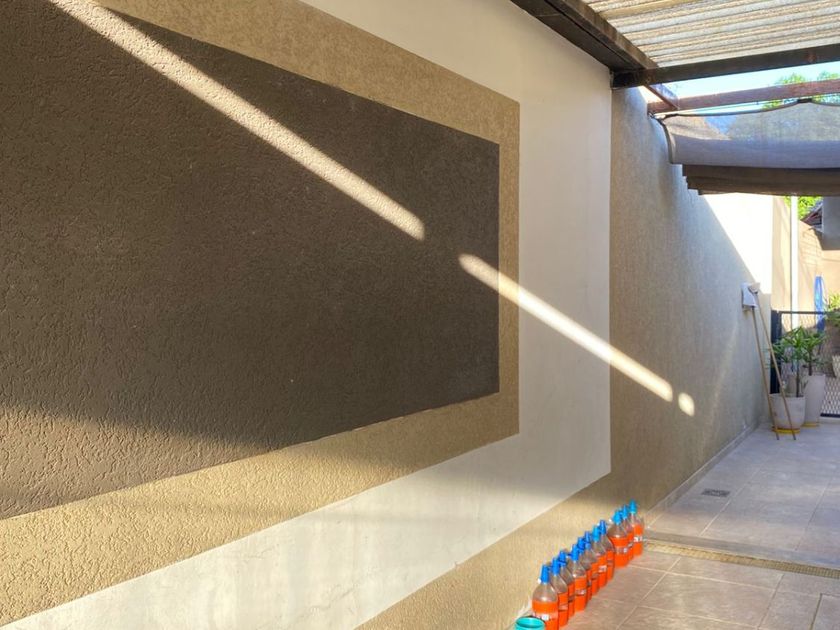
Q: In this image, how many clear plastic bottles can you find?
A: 11